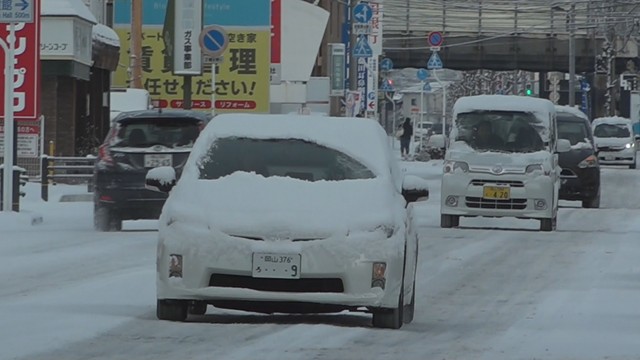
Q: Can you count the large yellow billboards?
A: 1